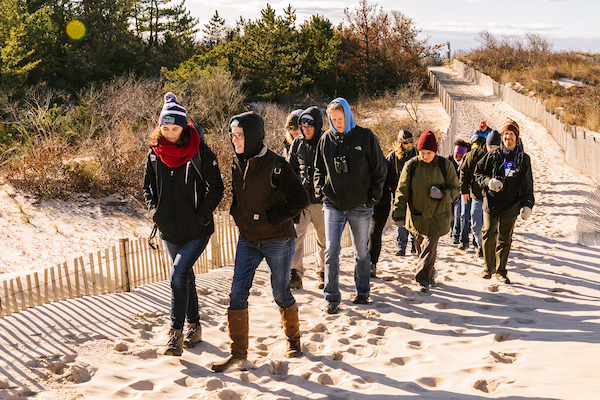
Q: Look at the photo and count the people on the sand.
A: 12